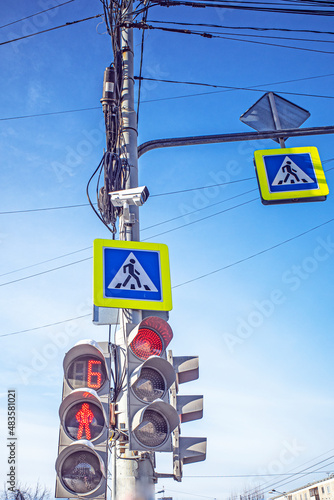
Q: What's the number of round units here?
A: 6